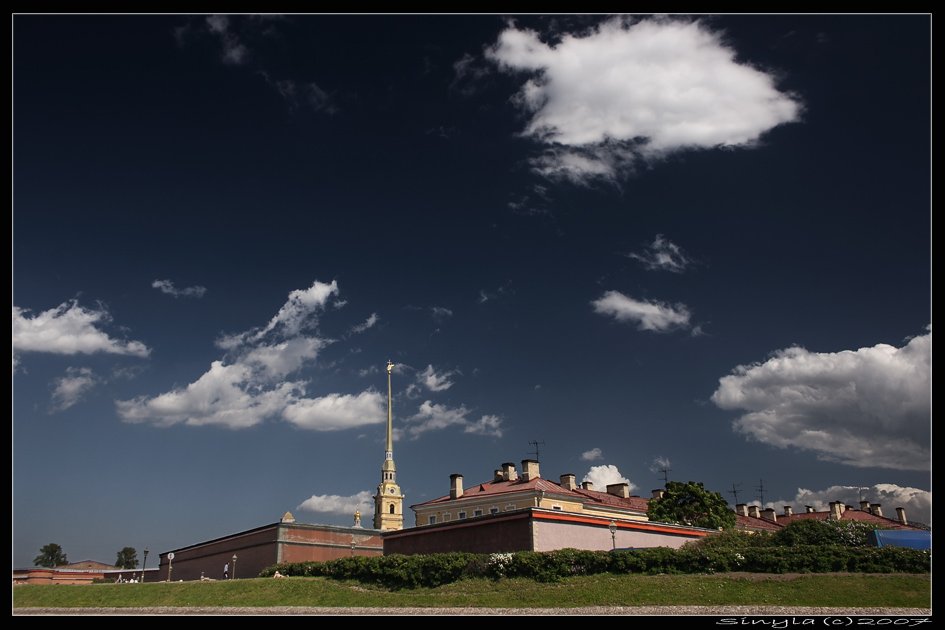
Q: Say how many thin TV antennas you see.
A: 5